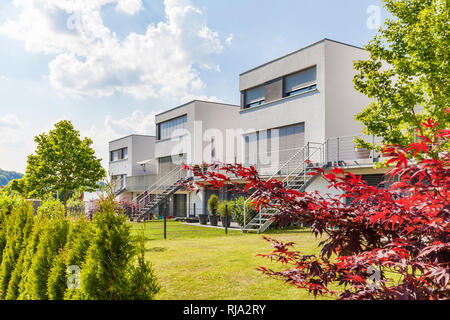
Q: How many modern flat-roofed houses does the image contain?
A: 3